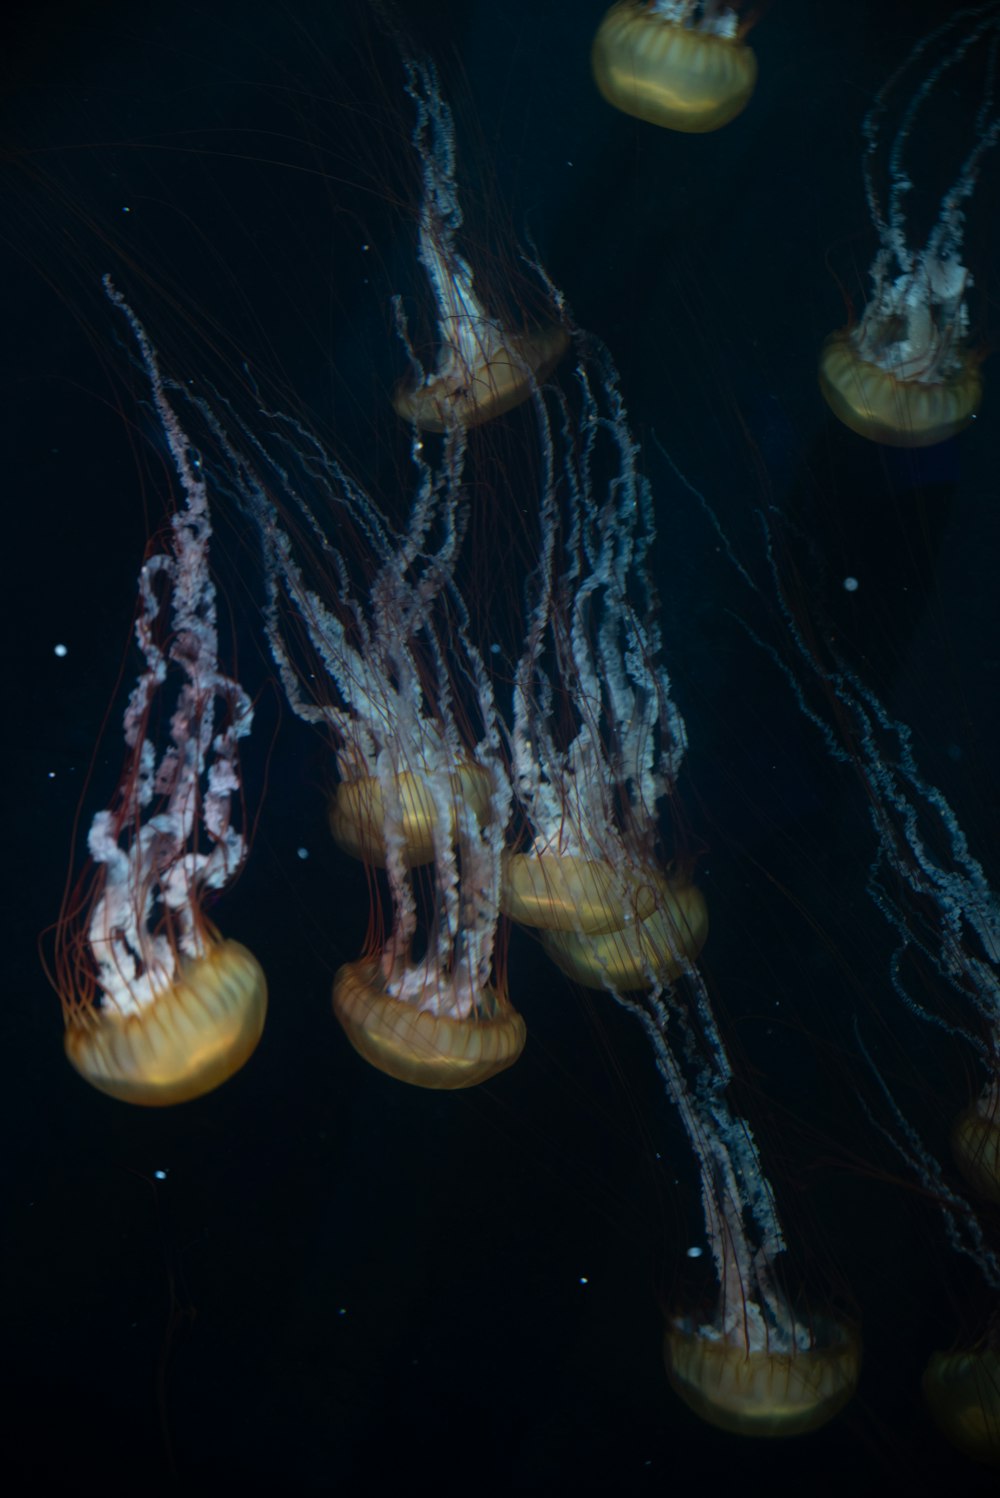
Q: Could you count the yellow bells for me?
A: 11